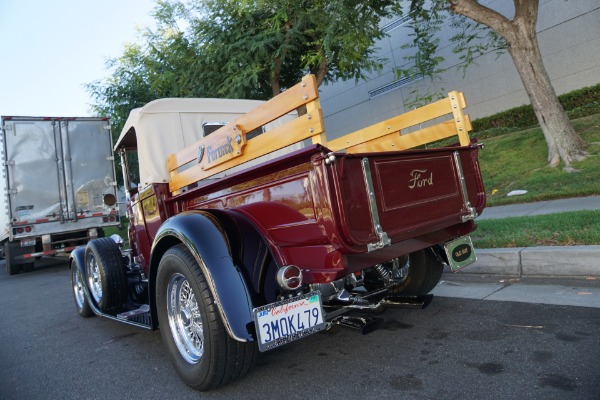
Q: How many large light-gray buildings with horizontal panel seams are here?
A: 1